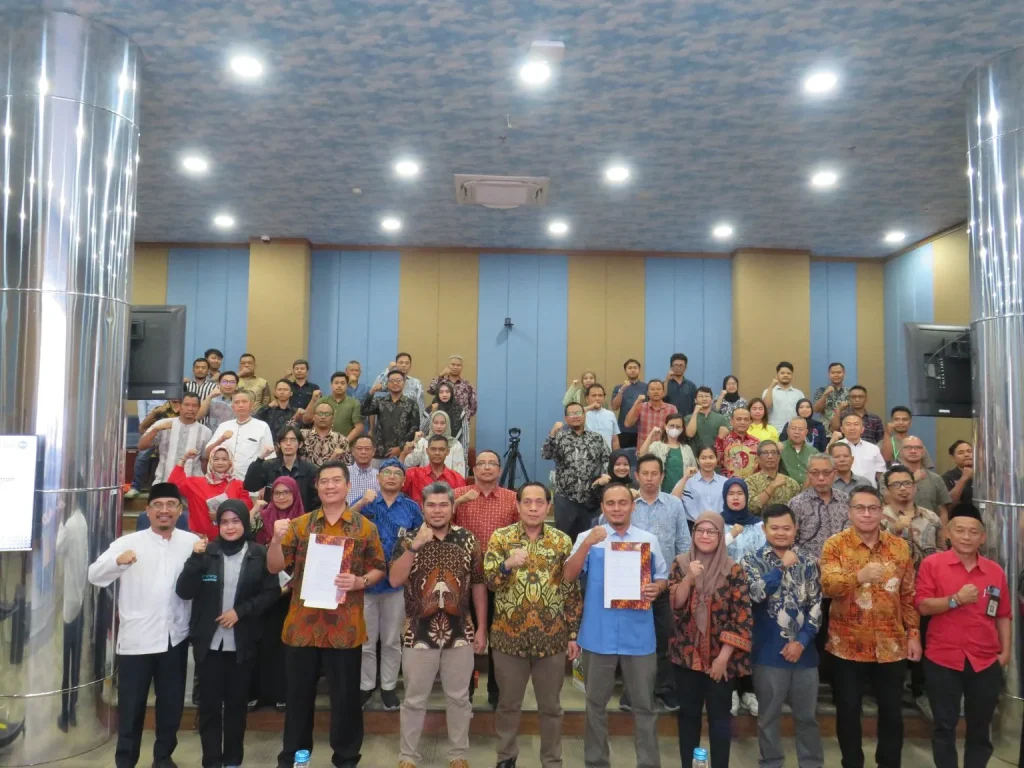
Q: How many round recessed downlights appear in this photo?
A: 12